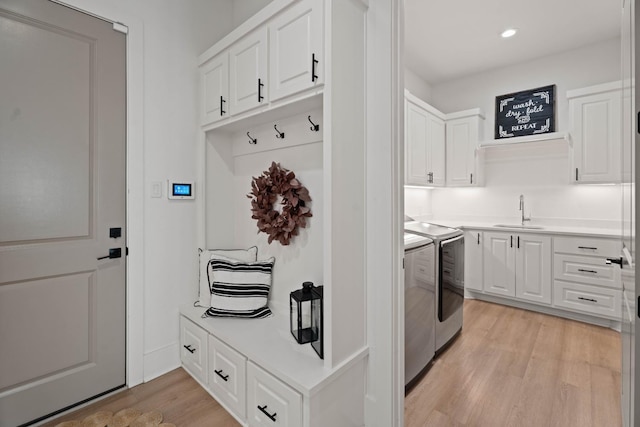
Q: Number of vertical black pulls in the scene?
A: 10